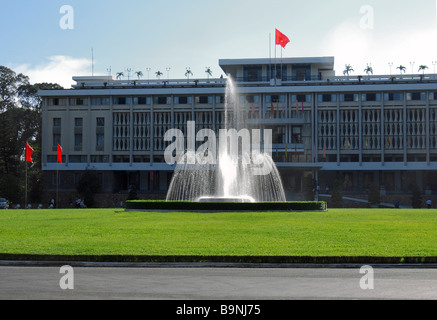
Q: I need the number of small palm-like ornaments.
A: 9